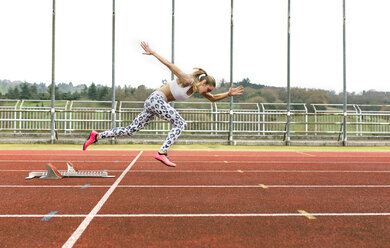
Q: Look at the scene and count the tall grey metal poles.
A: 6